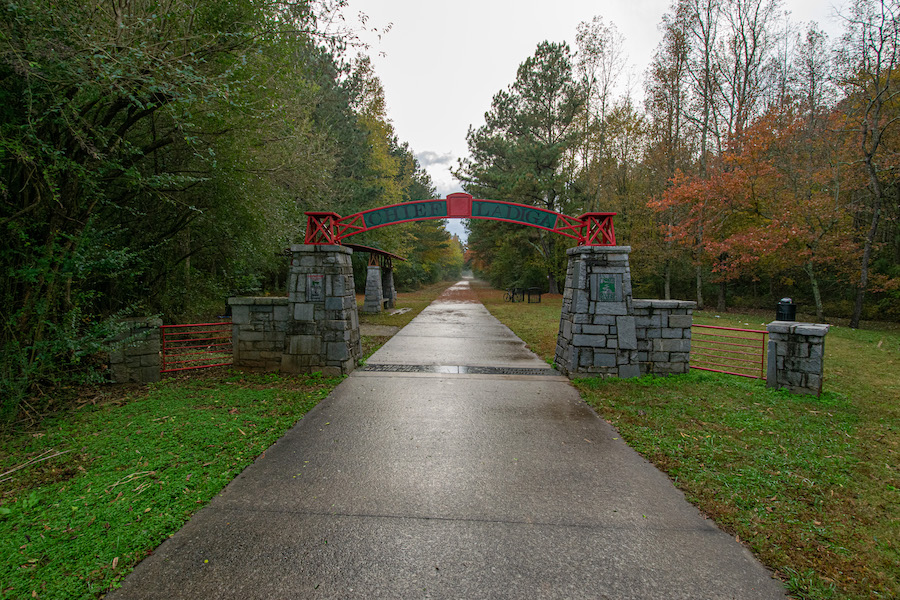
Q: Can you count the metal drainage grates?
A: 1